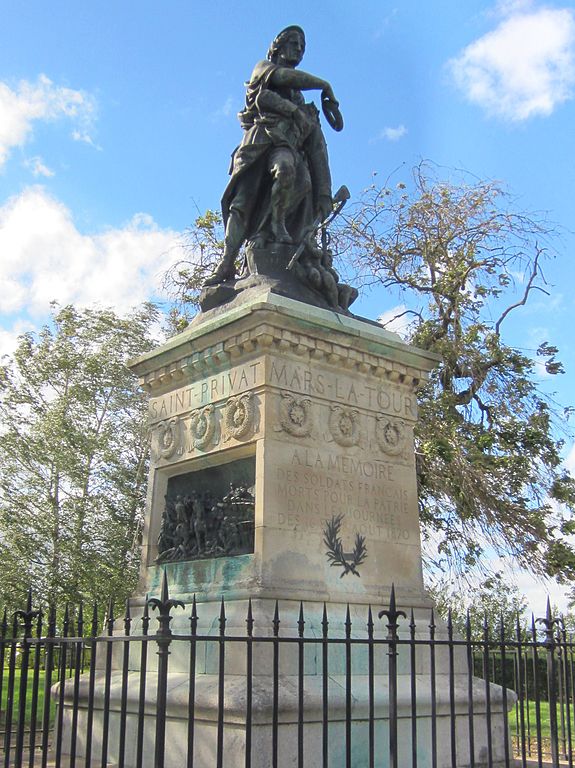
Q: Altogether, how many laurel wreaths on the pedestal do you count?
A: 7